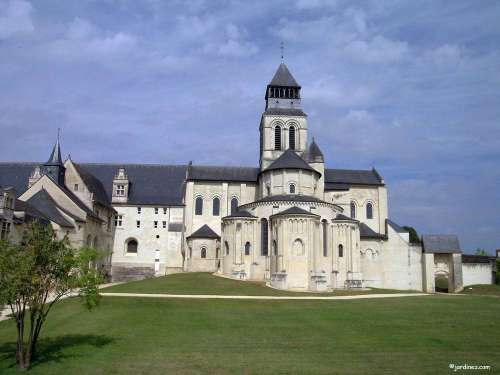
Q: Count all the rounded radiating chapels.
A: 3